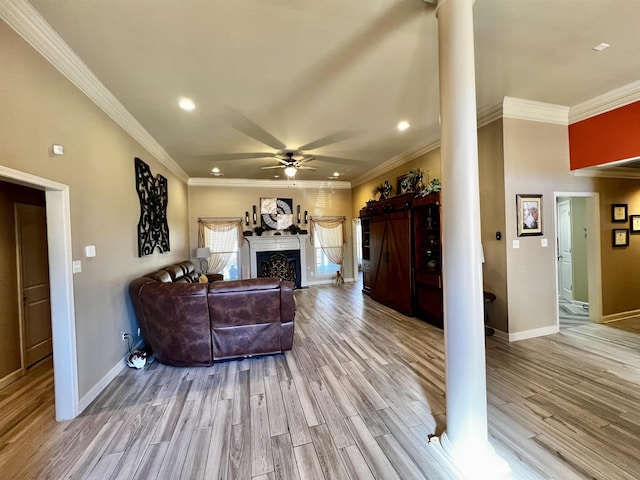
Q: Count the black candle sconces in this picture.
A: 4